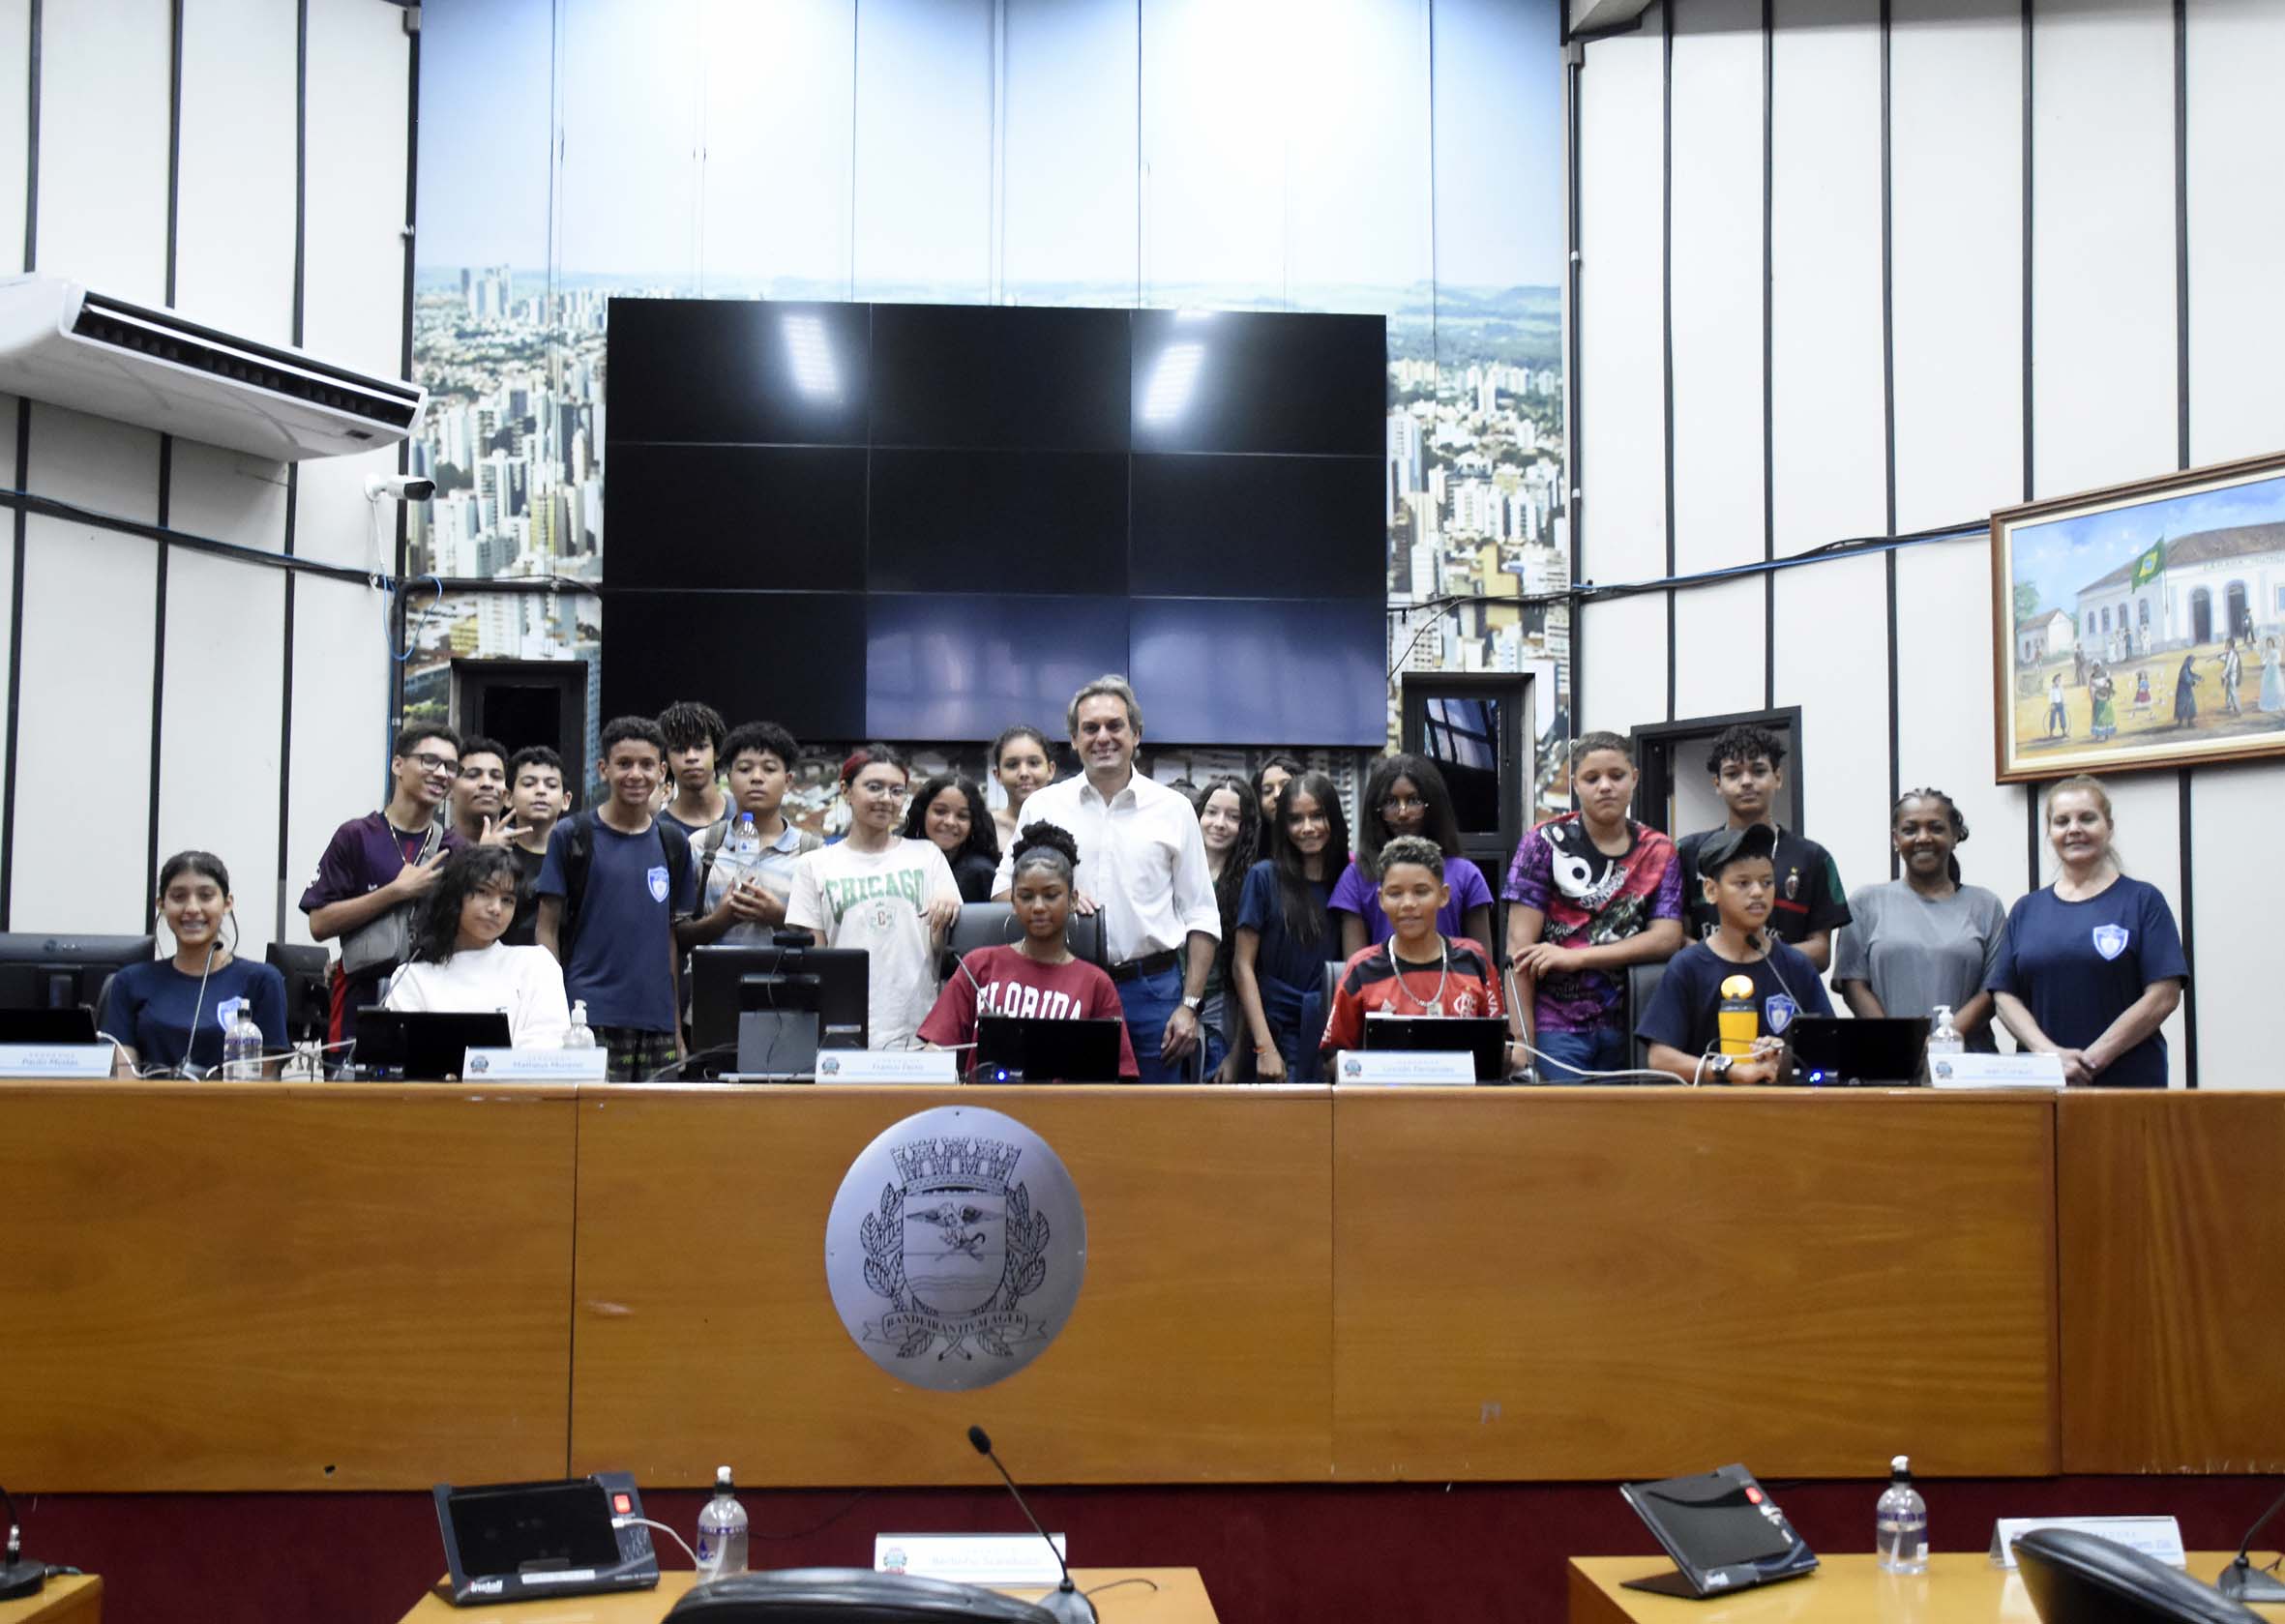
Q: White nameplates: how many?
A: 7